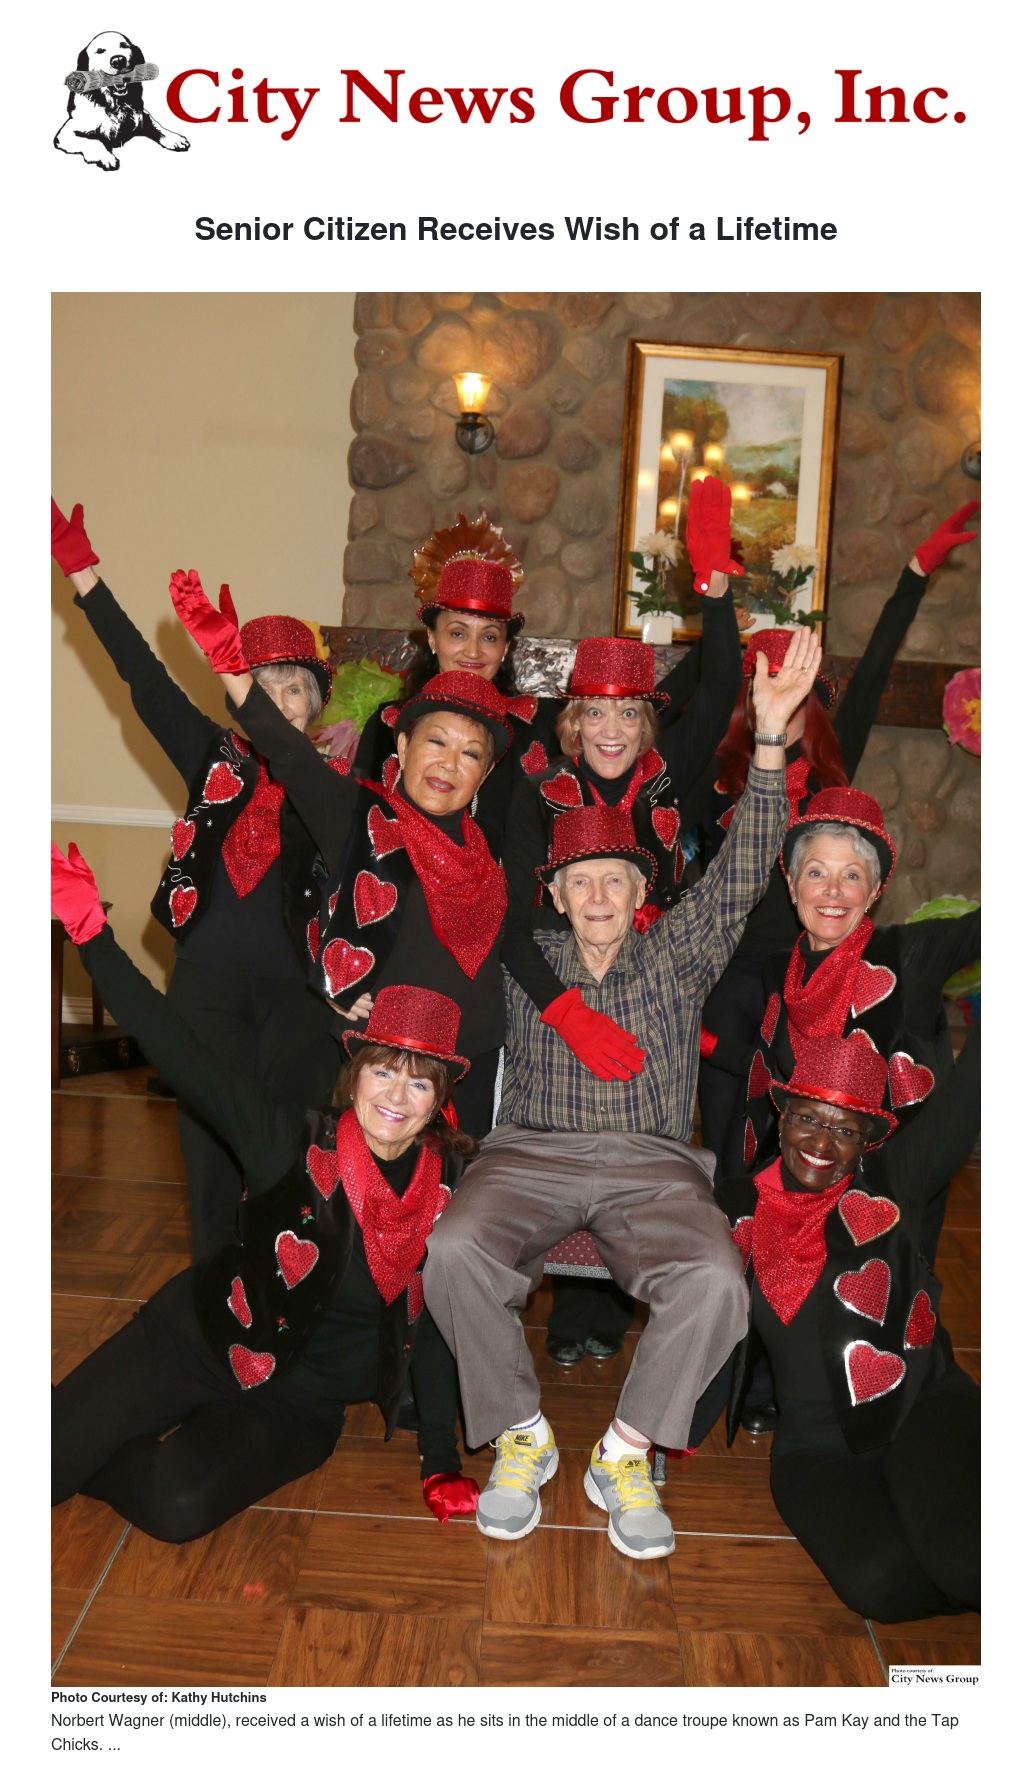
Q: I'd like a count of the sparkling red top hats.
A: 9